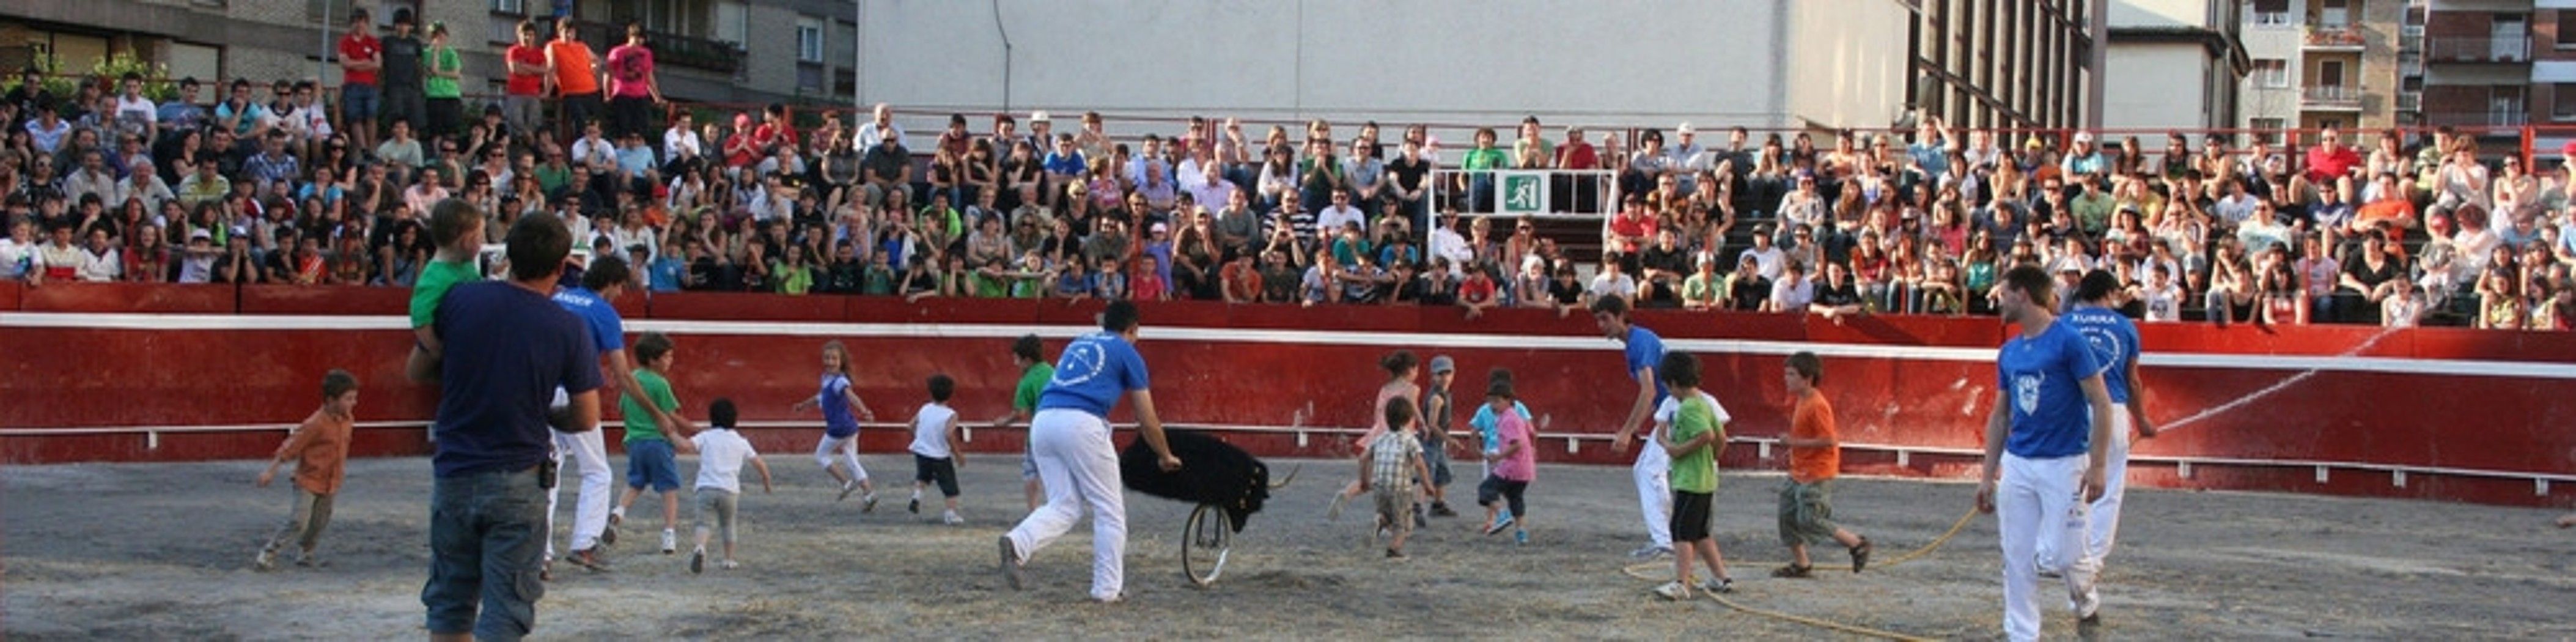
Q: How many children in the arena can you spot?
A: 15